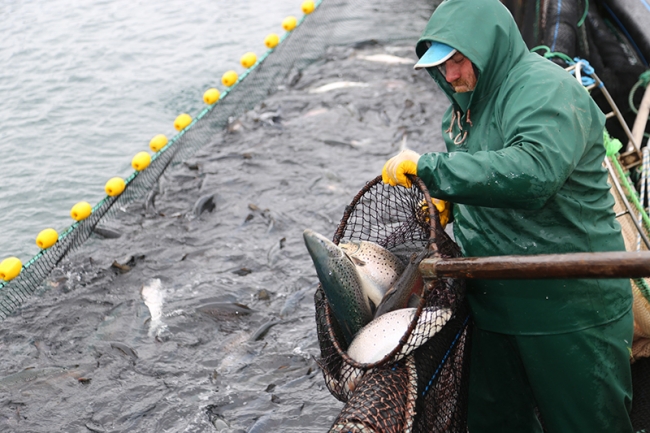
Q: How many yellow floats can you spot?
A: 13